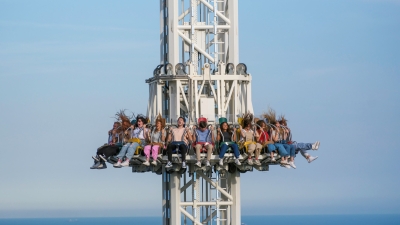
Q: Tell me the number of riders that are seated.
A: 11